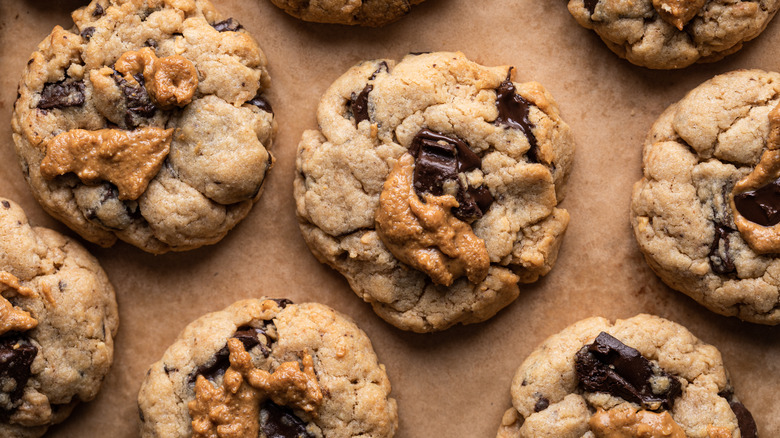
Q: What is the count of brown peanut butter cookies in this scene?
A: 8